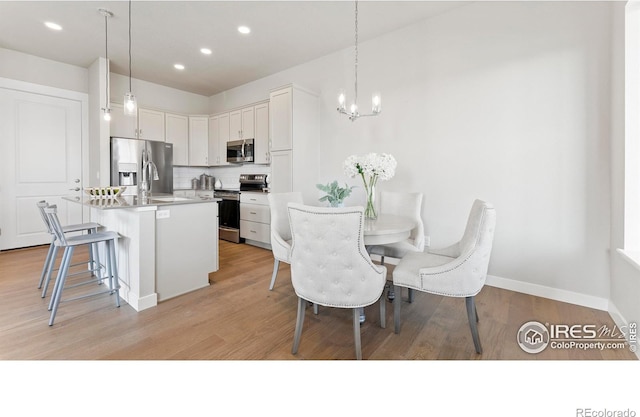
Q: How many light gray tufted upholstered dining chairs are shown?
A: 4